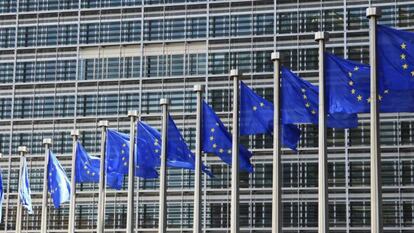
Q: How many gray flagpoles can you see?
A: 11